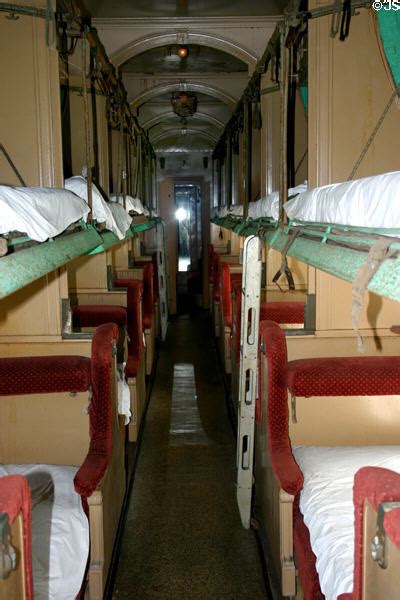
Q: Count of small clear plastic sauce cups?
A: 0